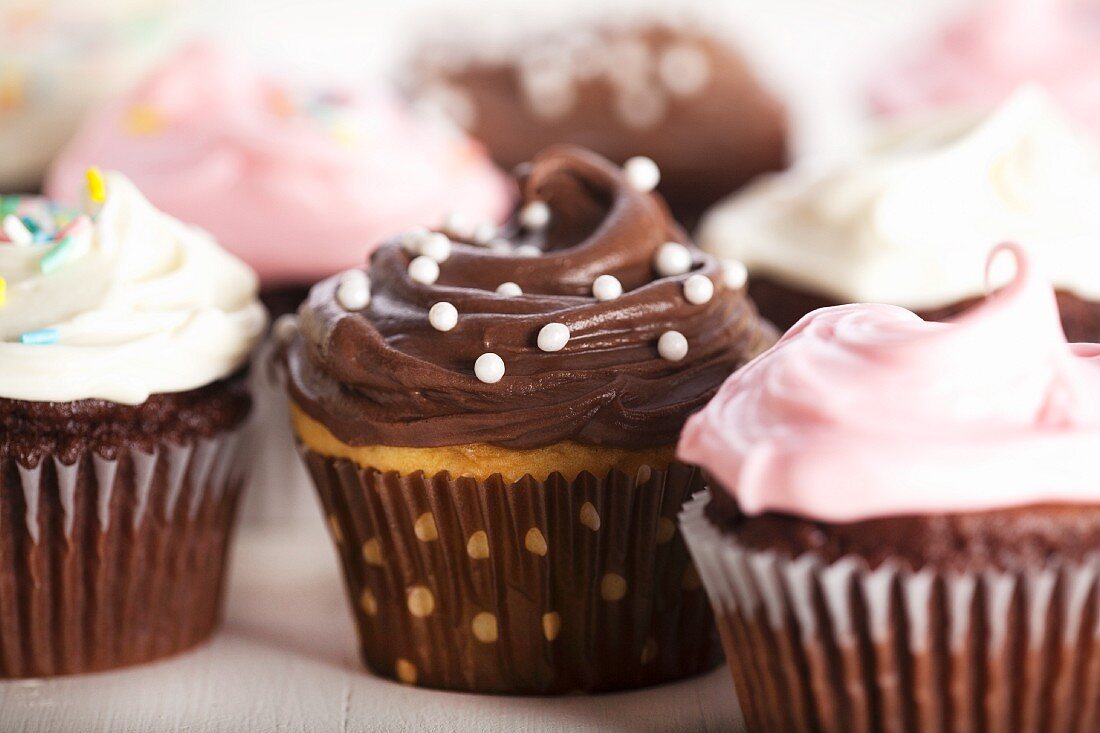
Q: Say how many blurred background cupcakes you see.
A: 5